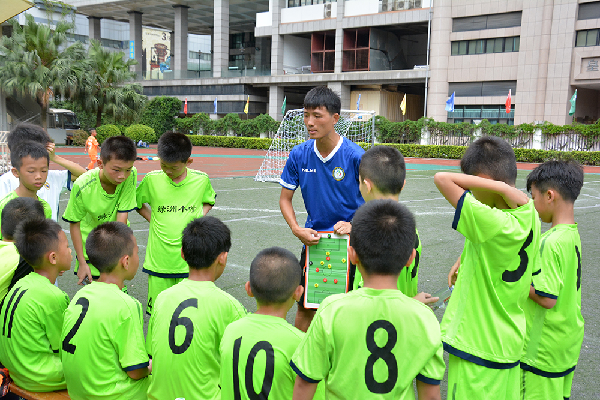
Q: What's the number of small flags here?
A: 9